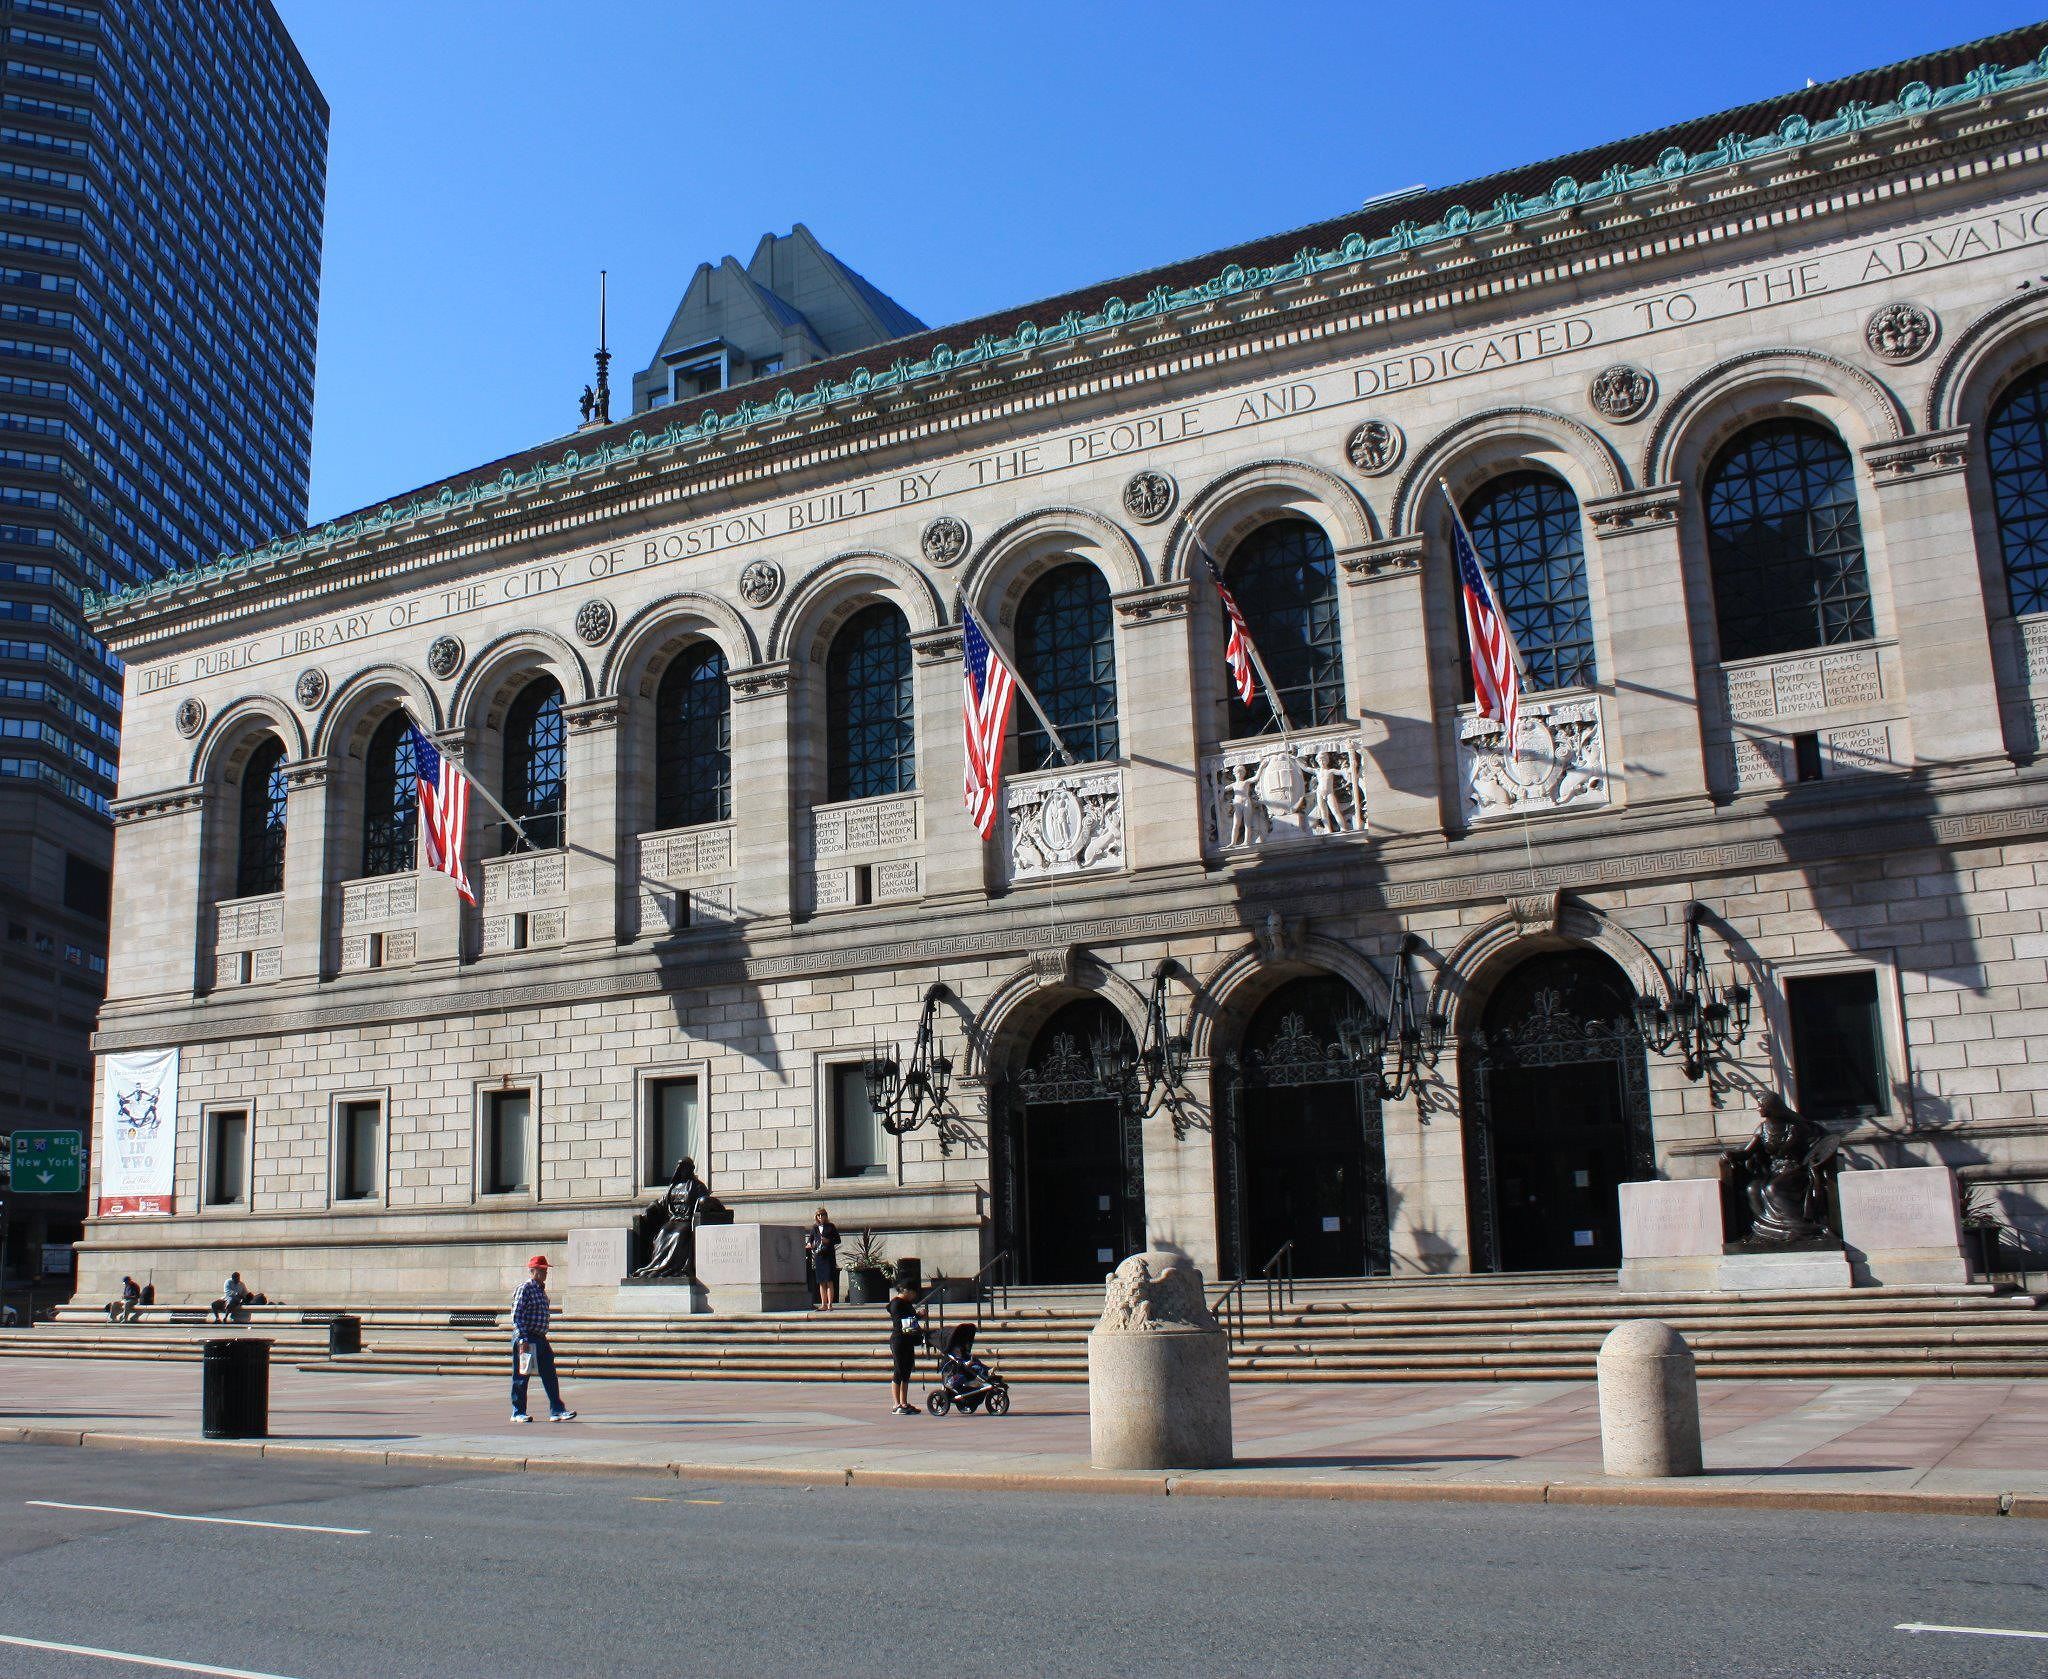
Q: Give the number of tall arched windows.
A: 10